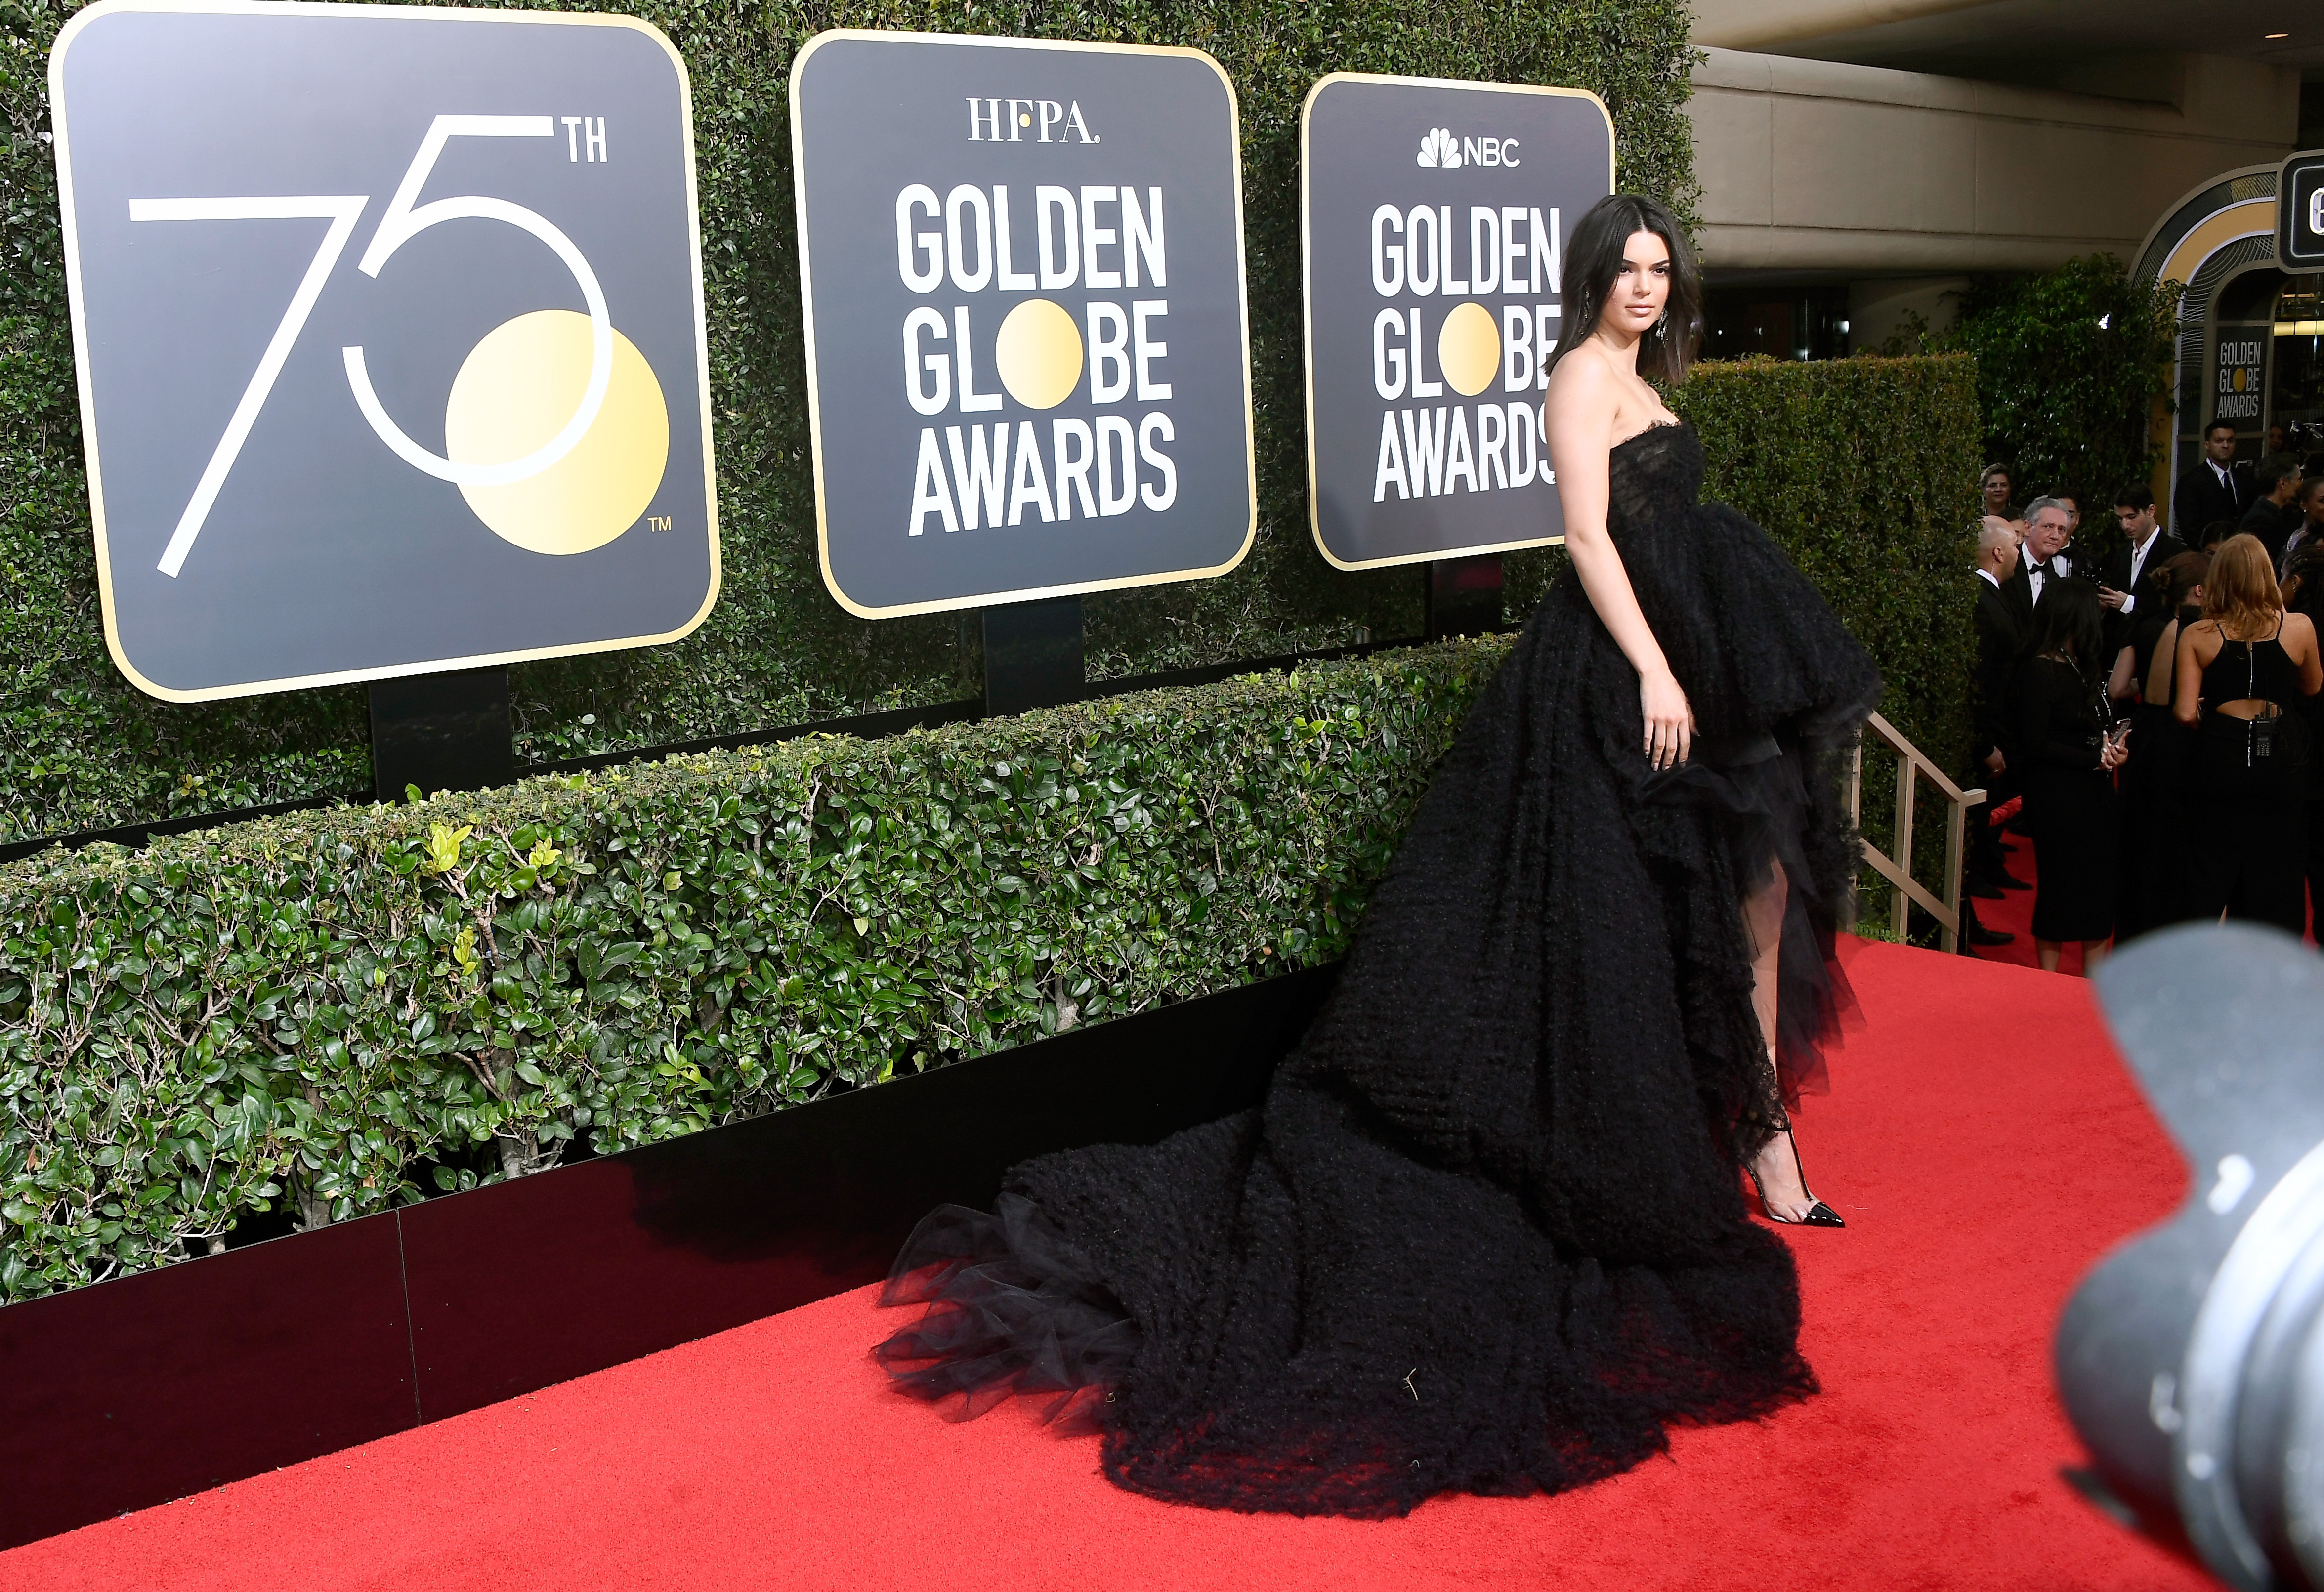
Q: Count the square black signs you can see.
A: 3